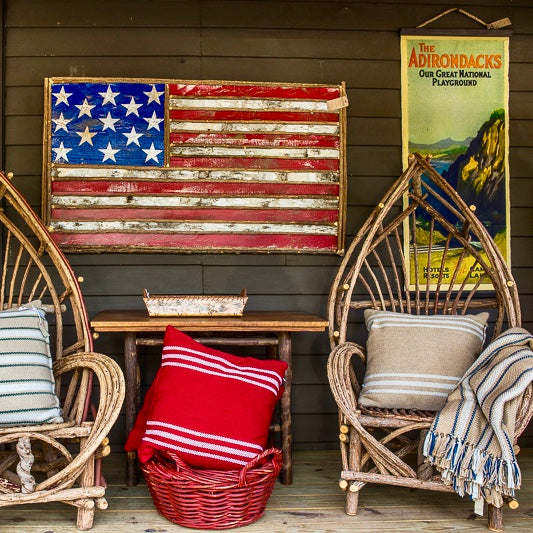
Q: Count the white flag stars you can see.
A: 13